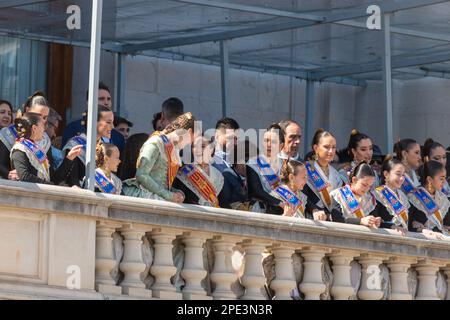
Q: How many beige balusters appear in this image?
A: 12